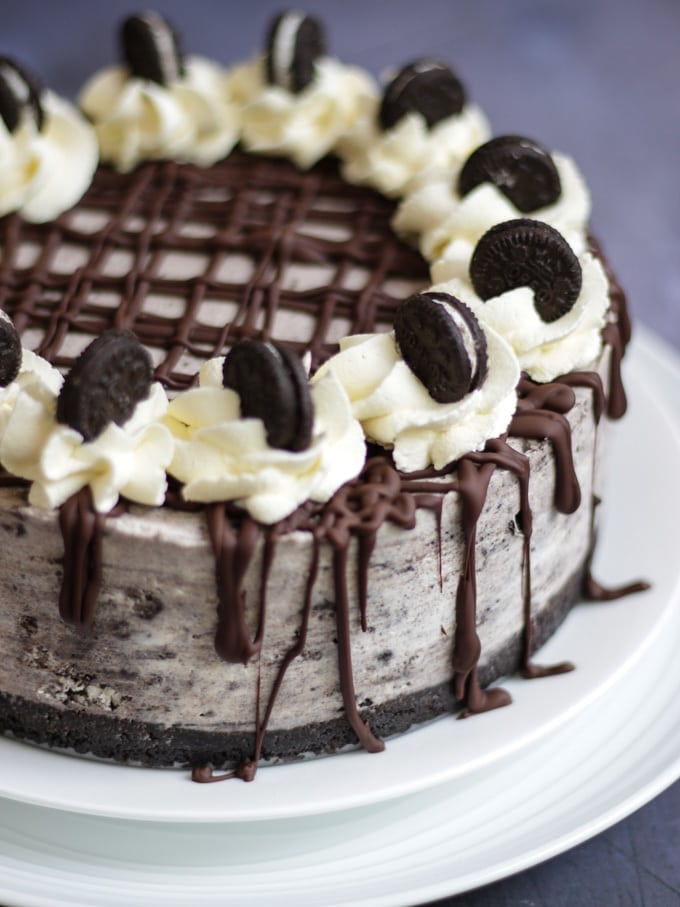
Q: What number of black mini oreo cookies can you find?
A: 10